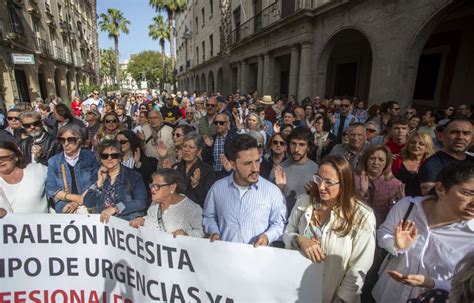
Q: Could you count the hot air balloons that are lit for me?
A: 0